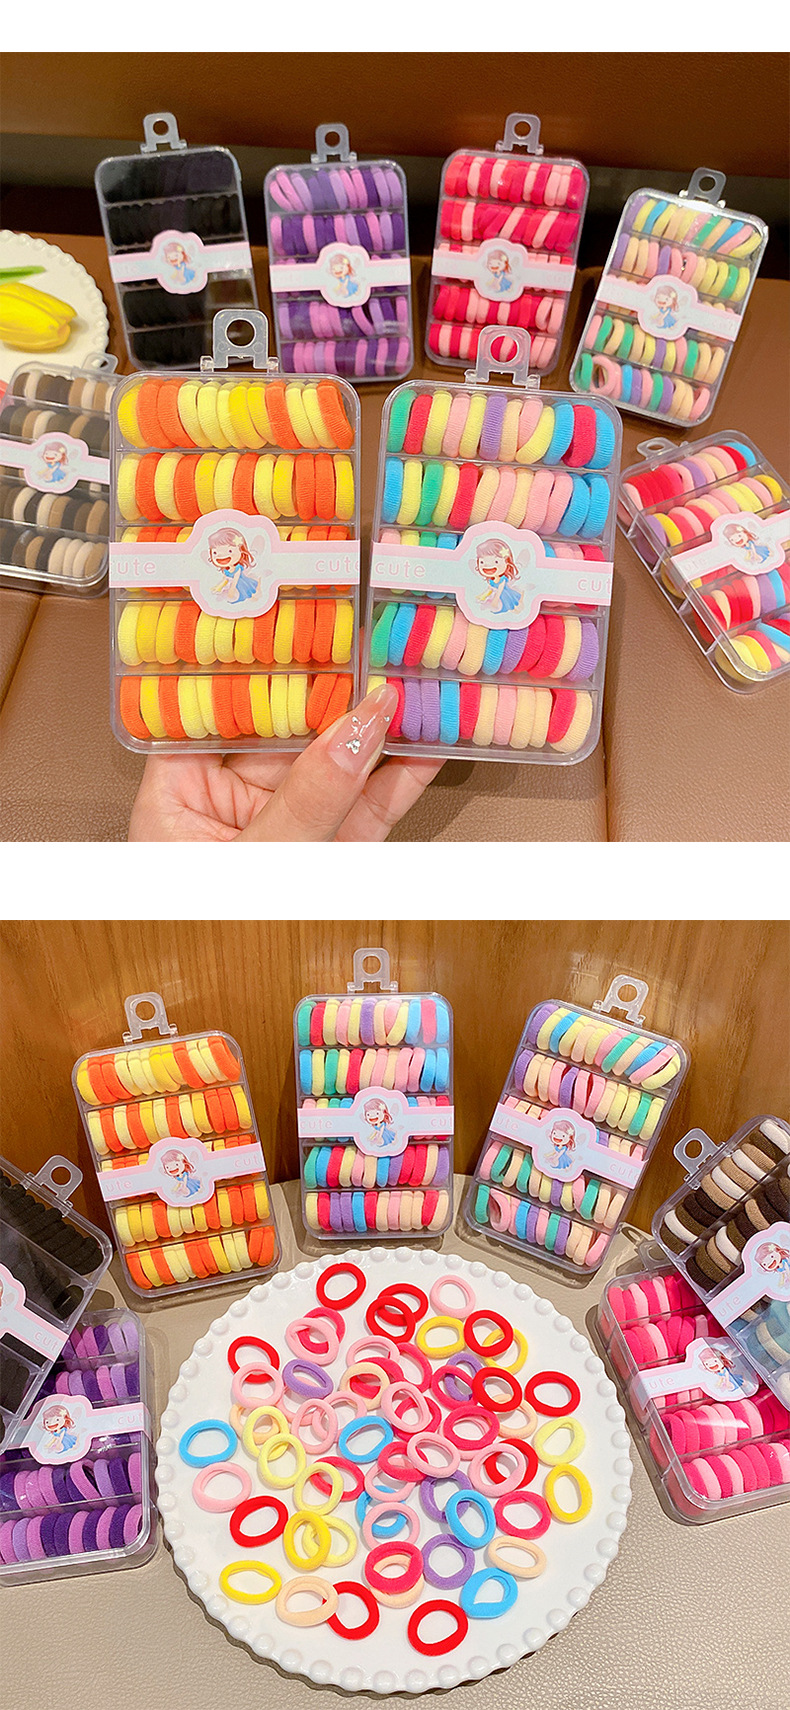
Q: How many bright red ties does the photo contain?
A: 11